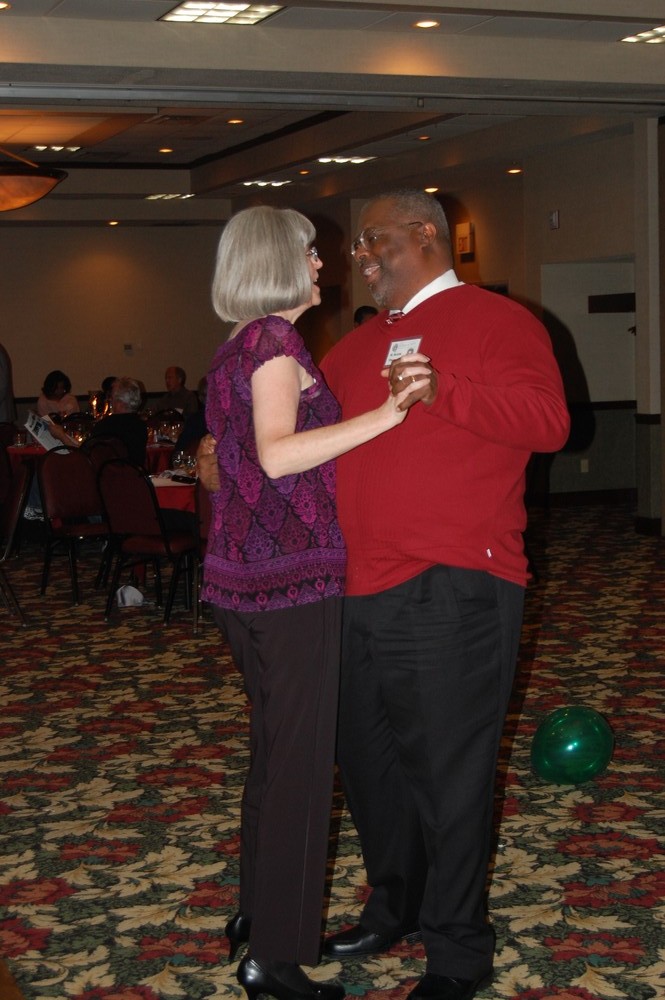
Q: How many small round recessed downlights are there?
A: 9